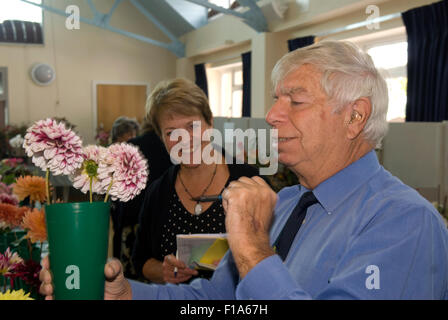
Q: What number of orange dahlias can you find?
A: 3